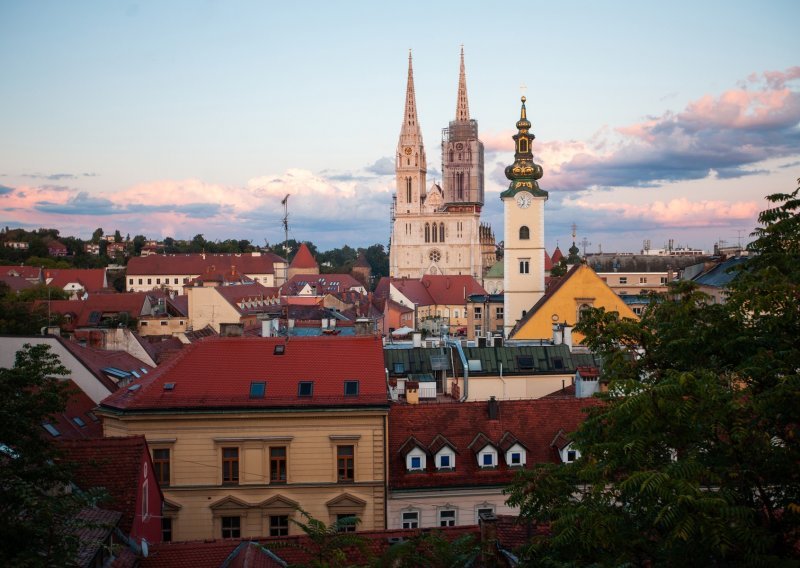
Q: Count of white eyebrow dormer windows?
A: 5